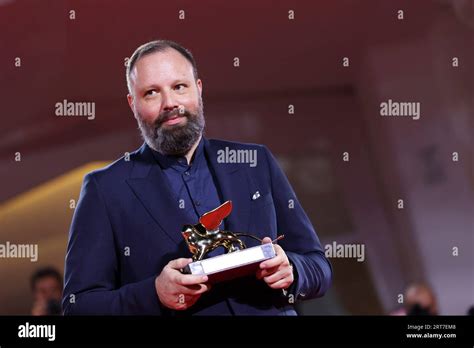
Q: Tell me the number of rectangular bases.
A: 1